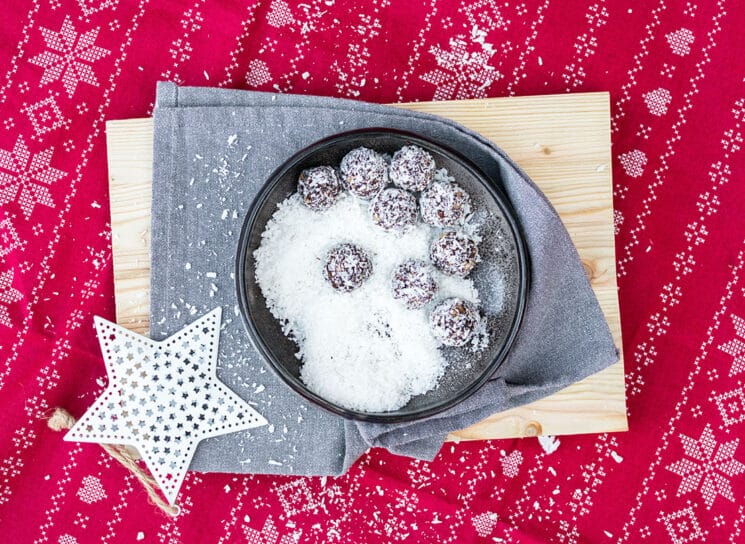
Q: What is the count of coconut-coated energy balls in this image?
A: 9